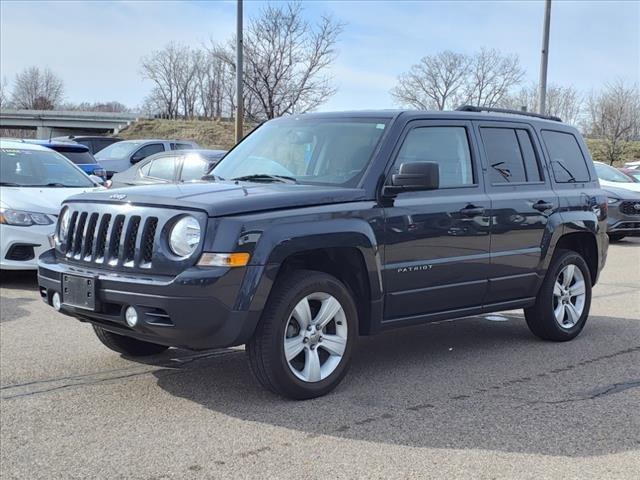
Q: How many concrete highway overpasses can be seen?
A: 1